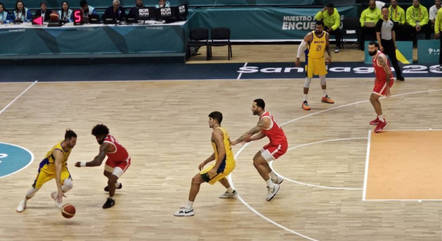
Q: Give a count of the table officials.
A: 8